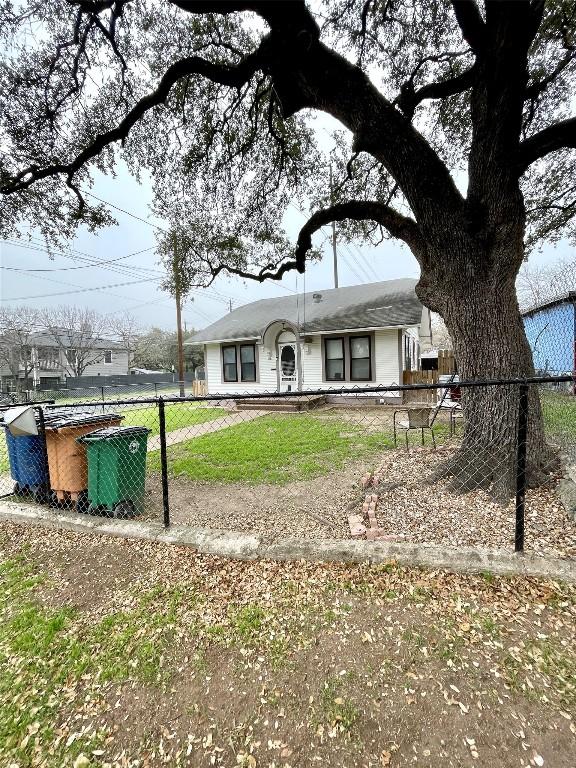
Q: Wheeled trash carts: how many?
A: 3